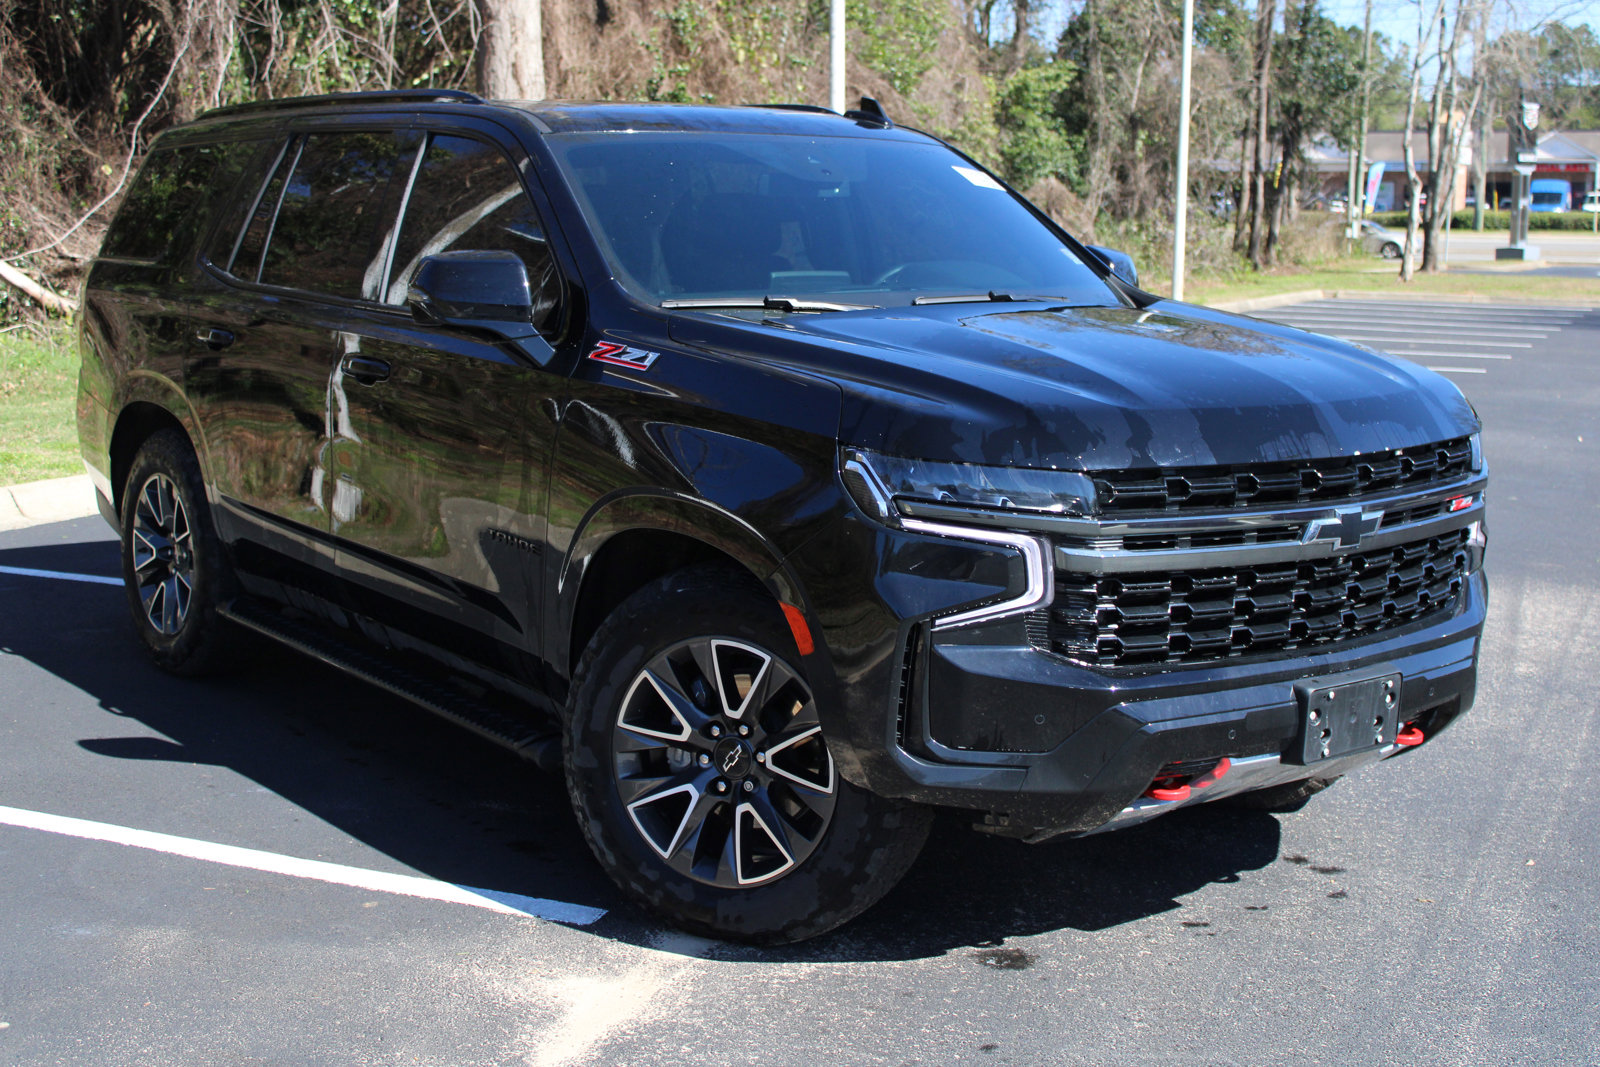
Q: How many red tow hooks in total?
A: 2